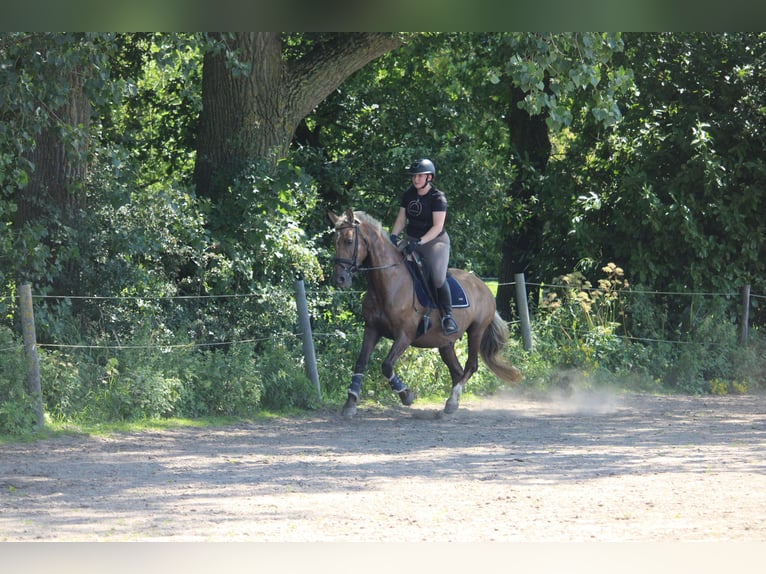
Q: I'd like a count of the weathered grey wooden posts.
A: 4